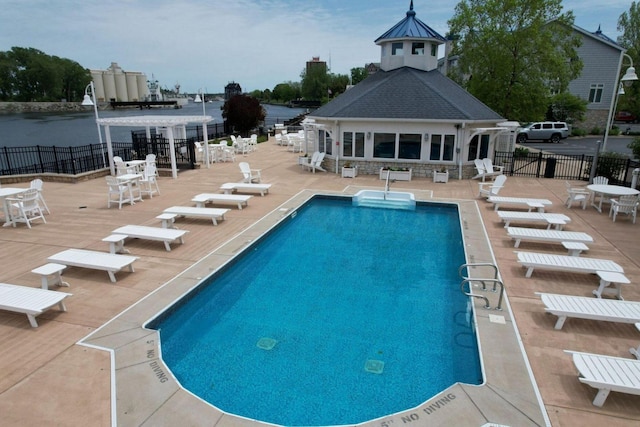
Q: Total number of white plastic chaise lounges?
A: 12